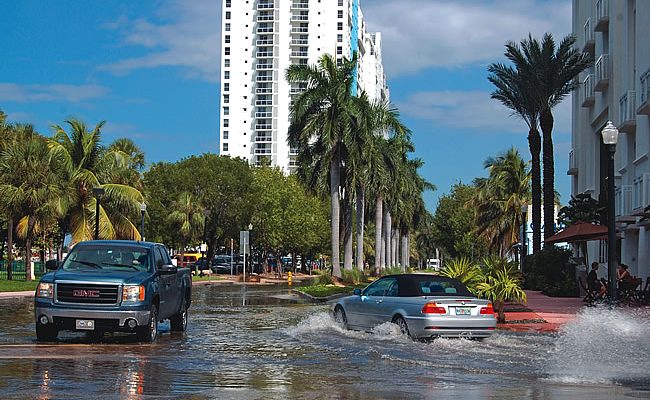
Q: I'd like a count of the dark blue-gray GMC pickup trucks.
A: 1